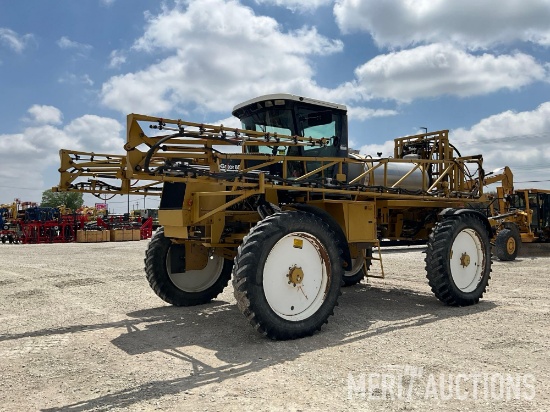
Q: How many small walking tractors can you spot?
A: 0